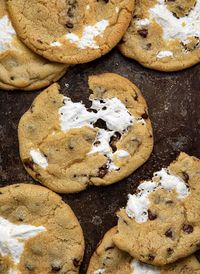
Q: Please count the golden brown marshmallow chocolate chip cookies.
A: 7